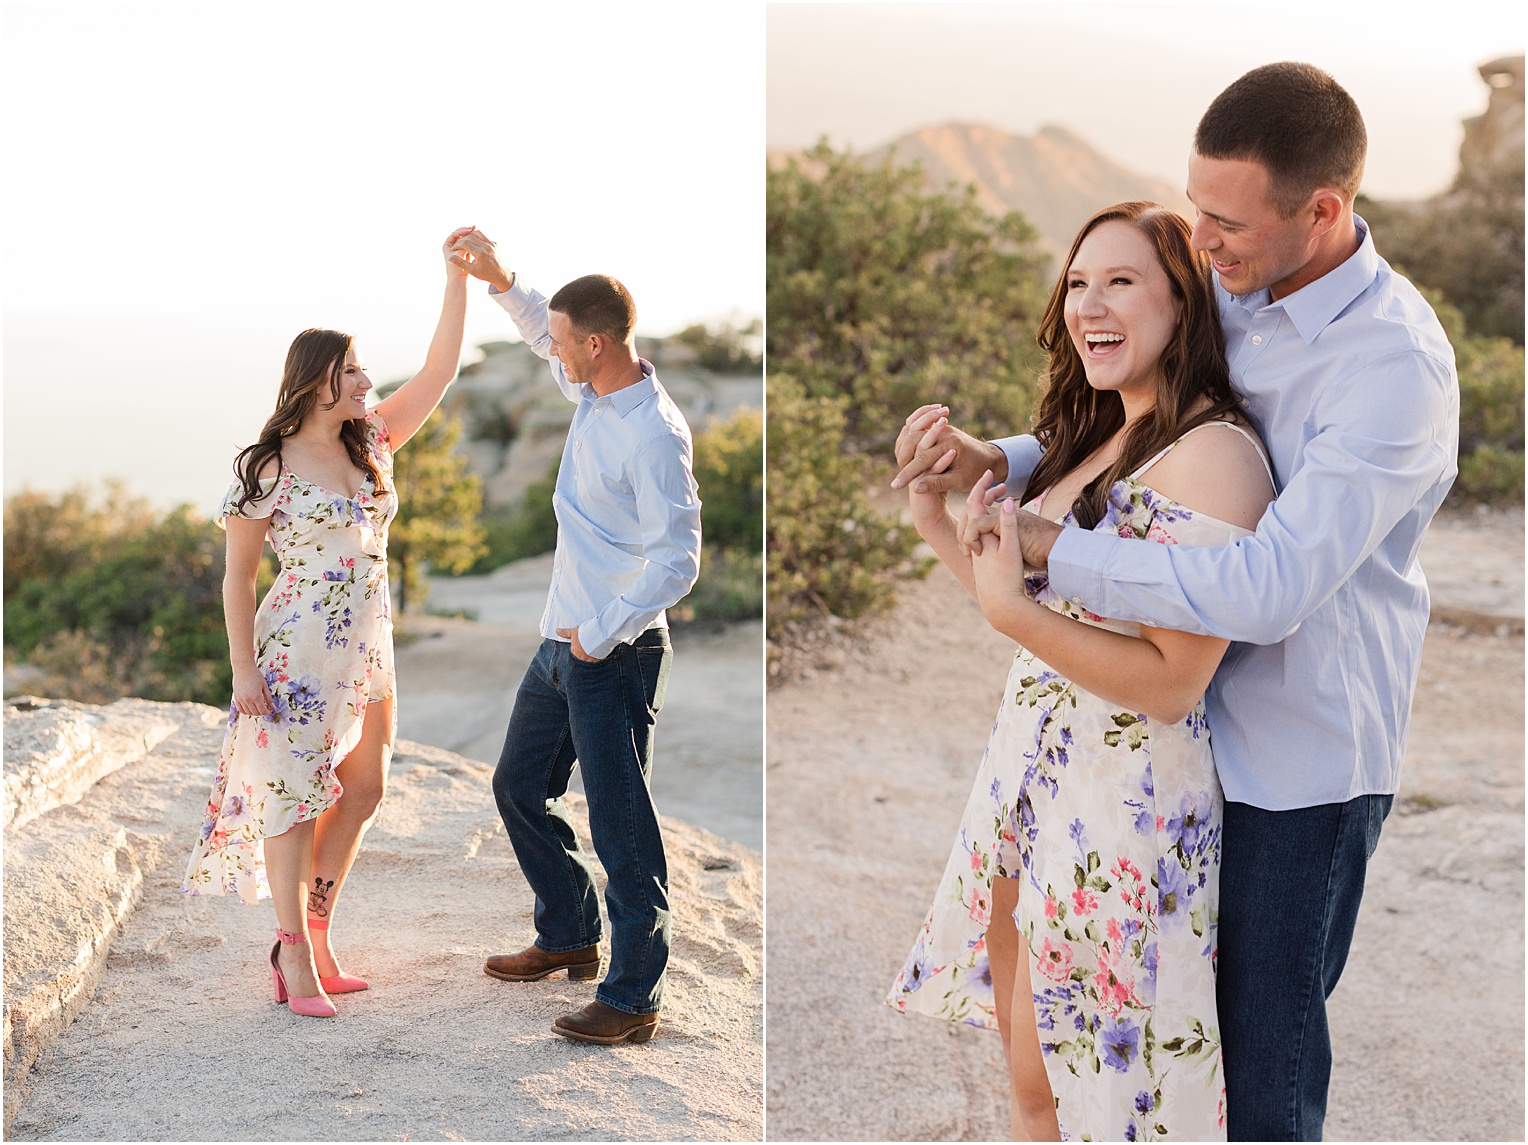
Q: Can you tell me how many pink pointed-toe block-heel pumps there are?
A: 2